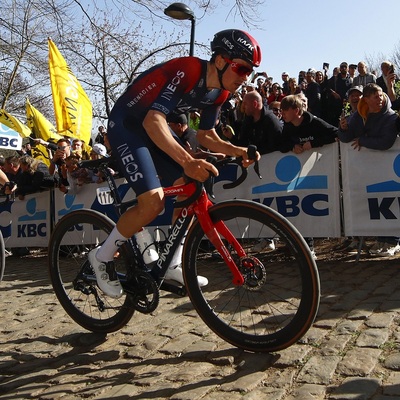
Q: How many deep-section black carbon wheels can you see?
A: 2